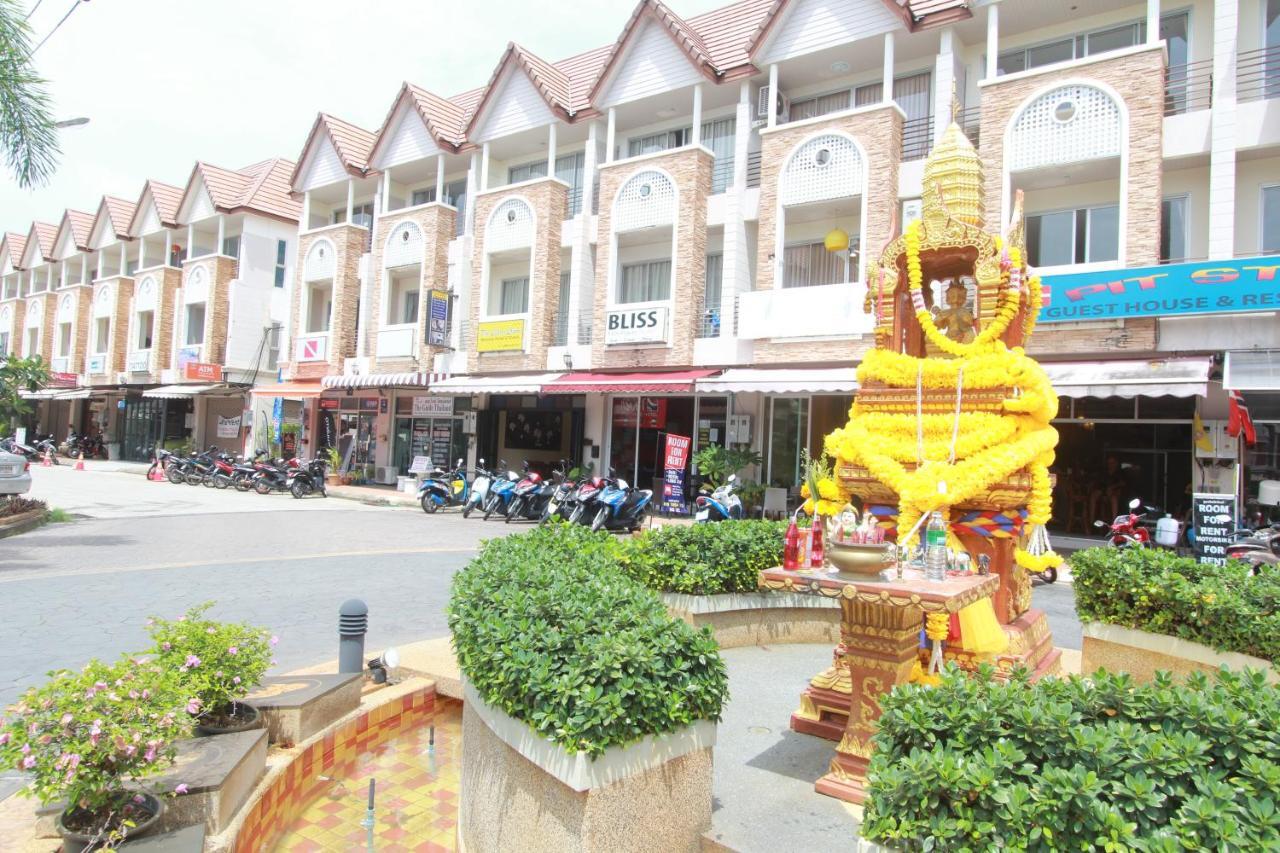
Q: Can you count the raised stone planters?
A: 4